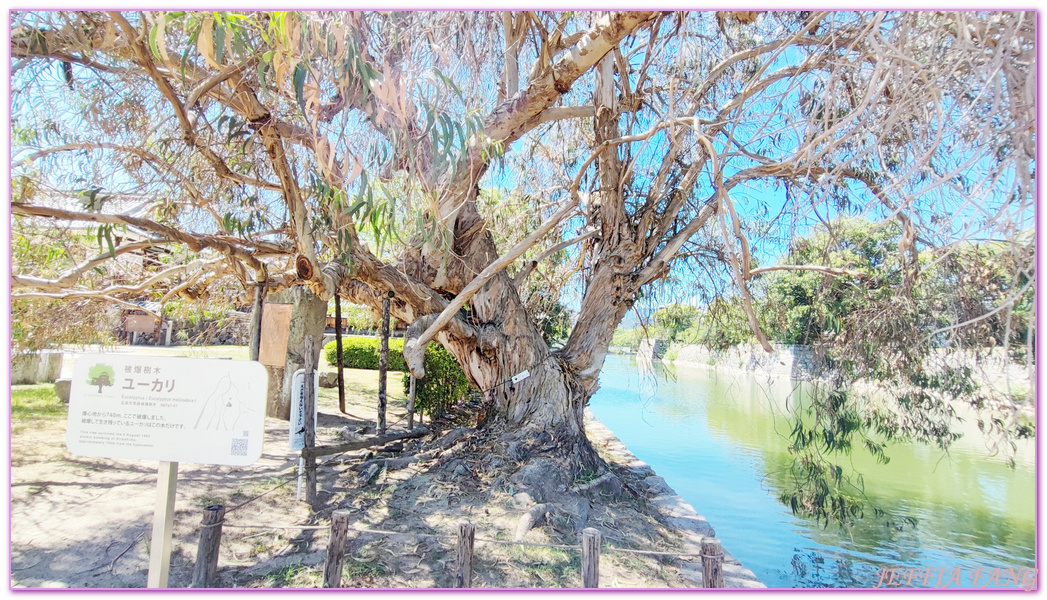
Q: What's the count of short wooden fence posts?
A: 5